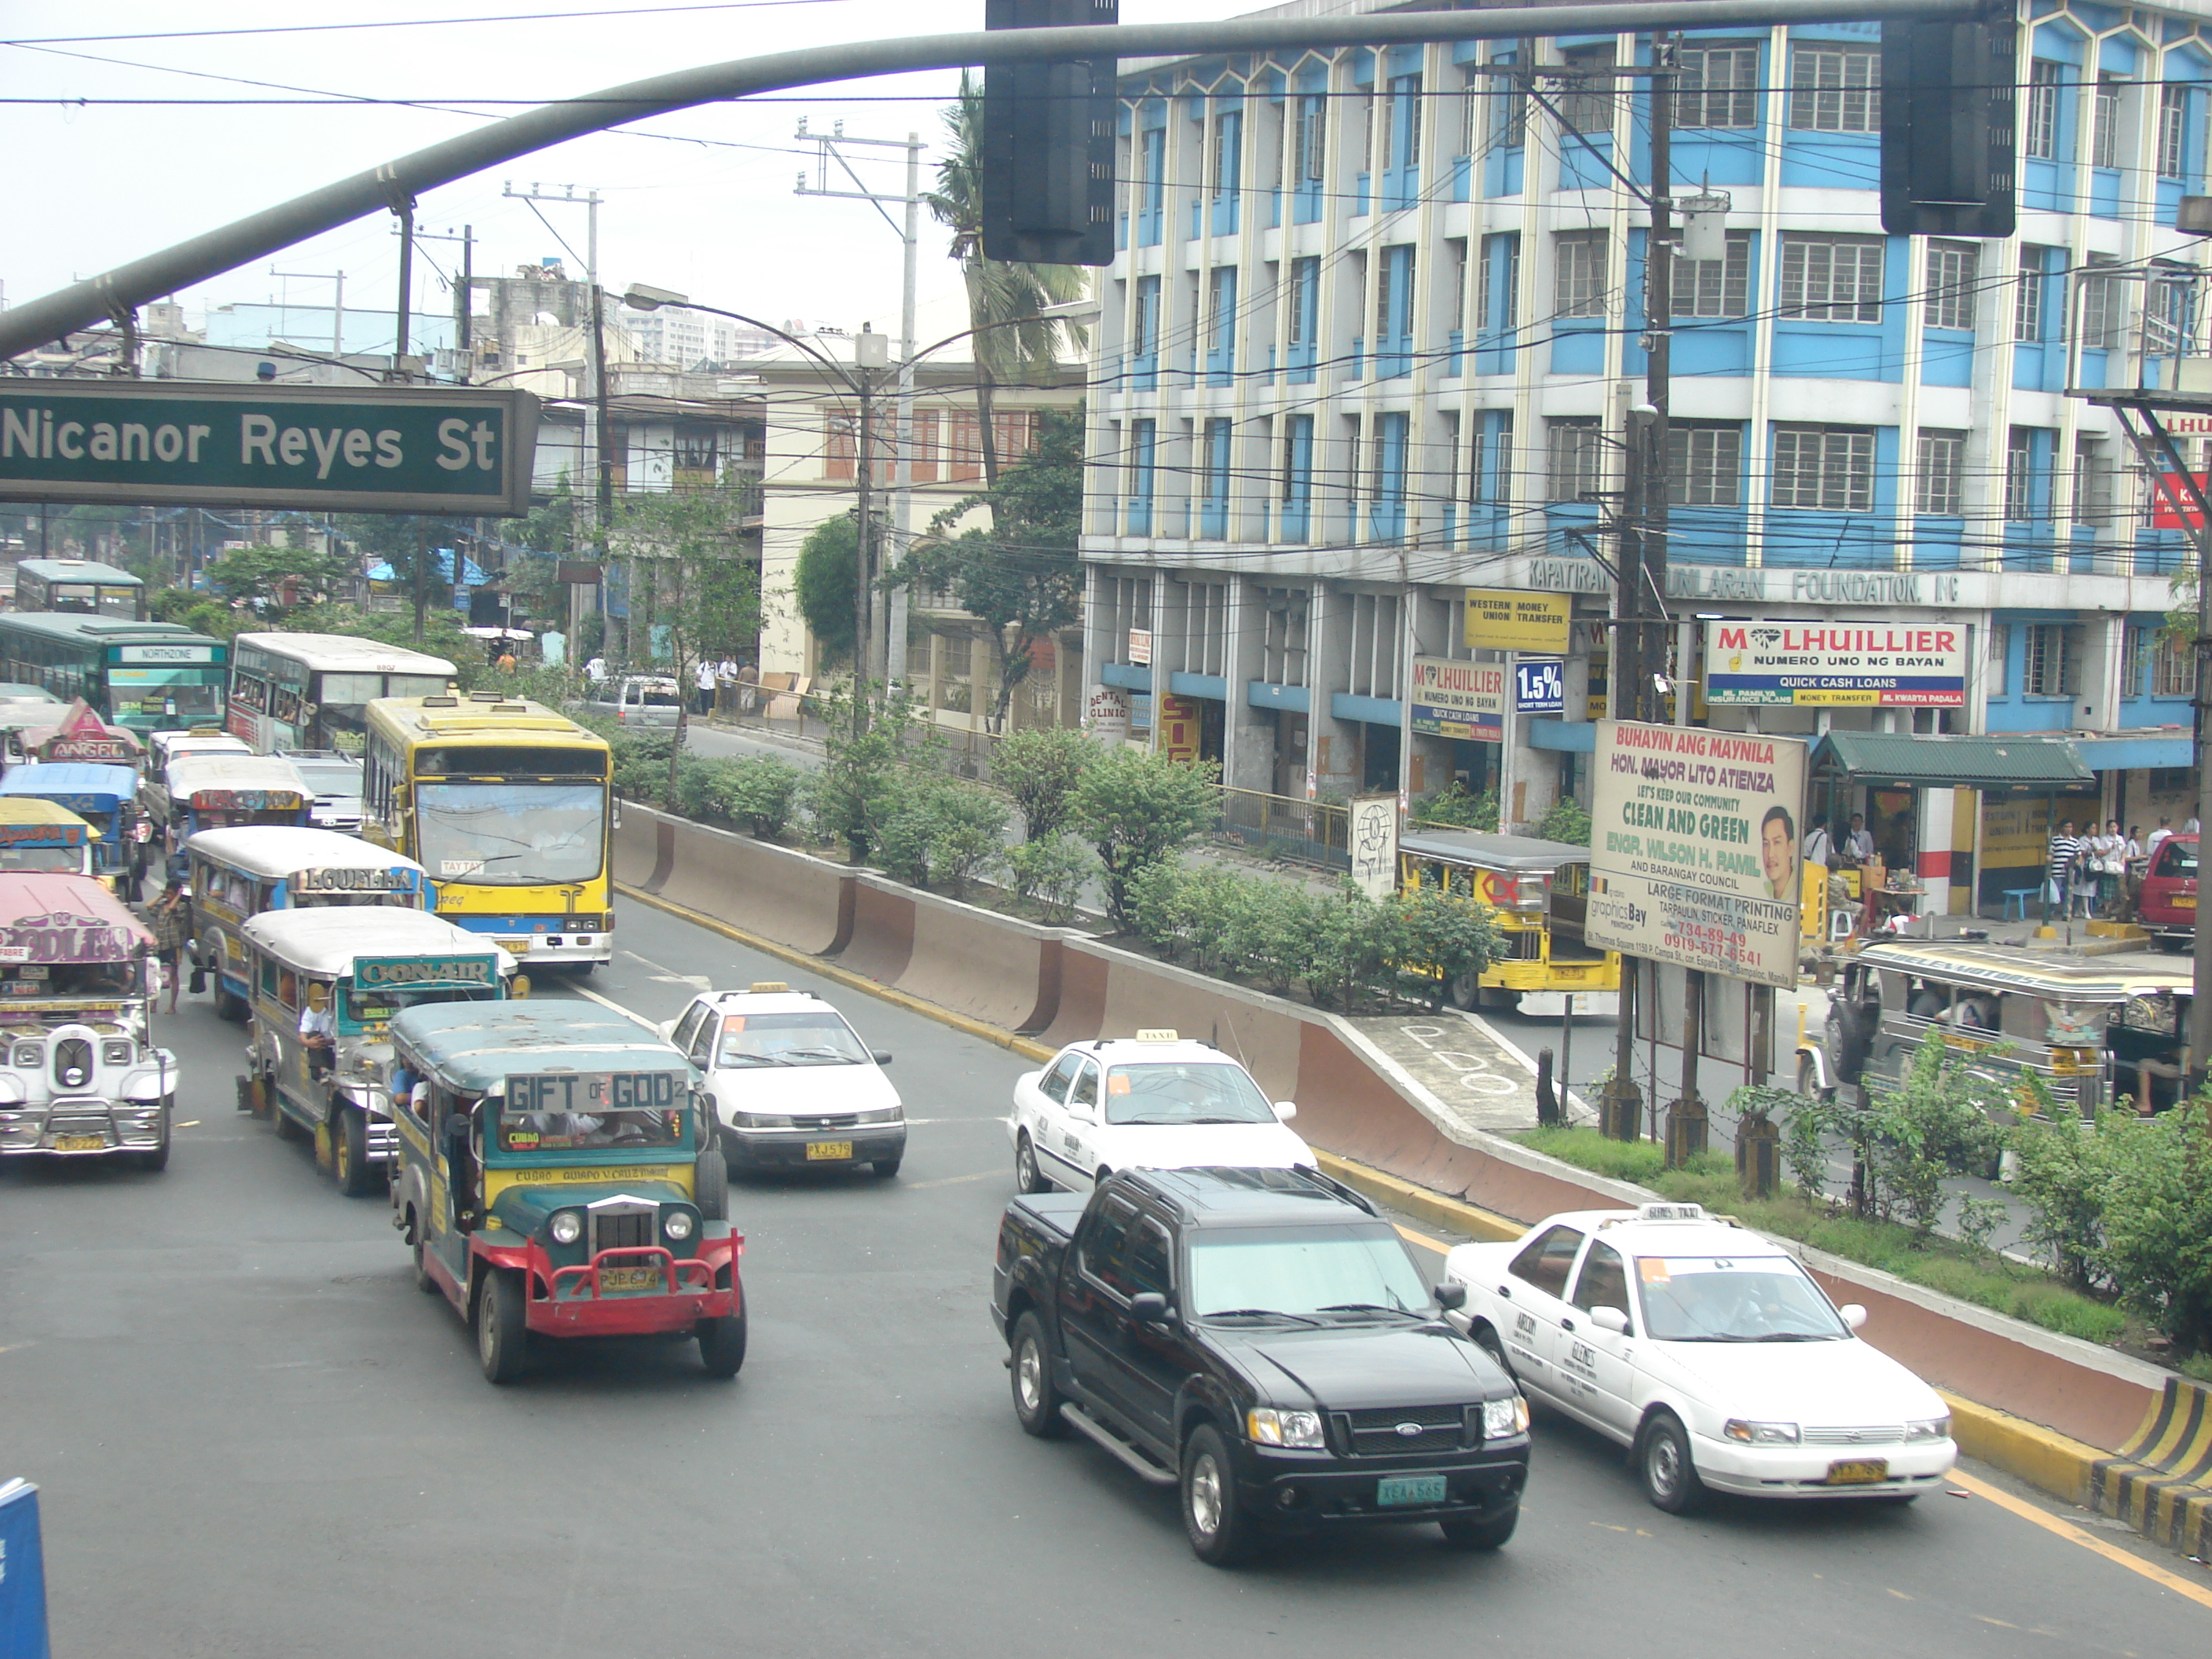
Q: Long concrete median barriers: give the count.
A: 1